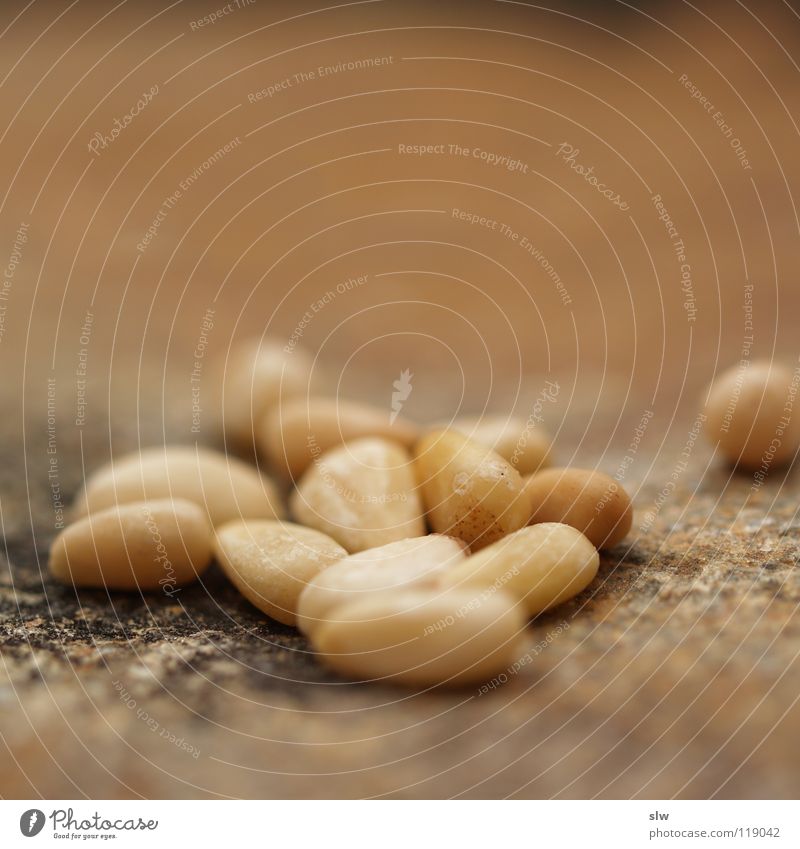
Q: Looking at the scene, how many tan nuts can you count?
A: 13